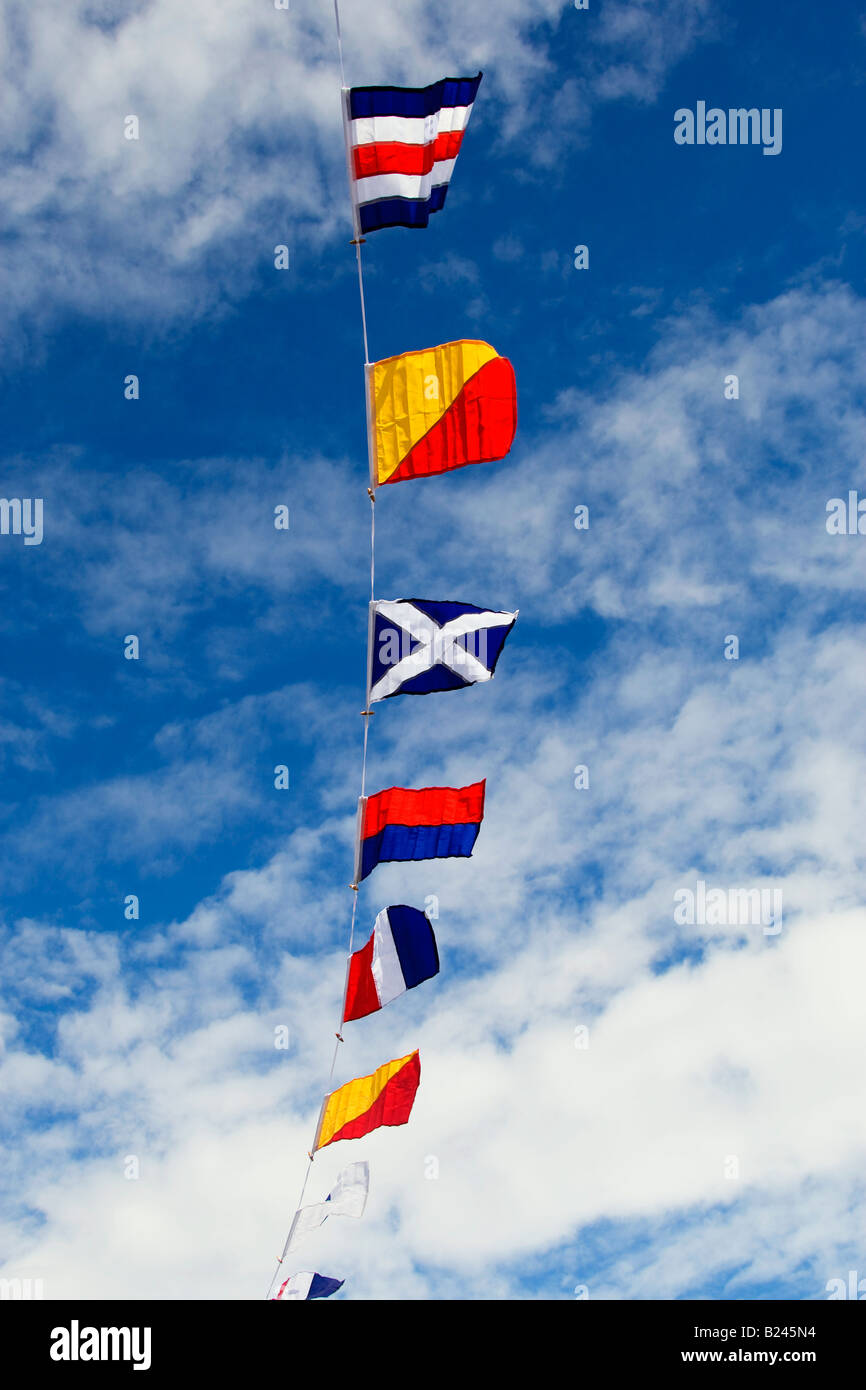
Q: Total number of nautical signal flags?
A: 8